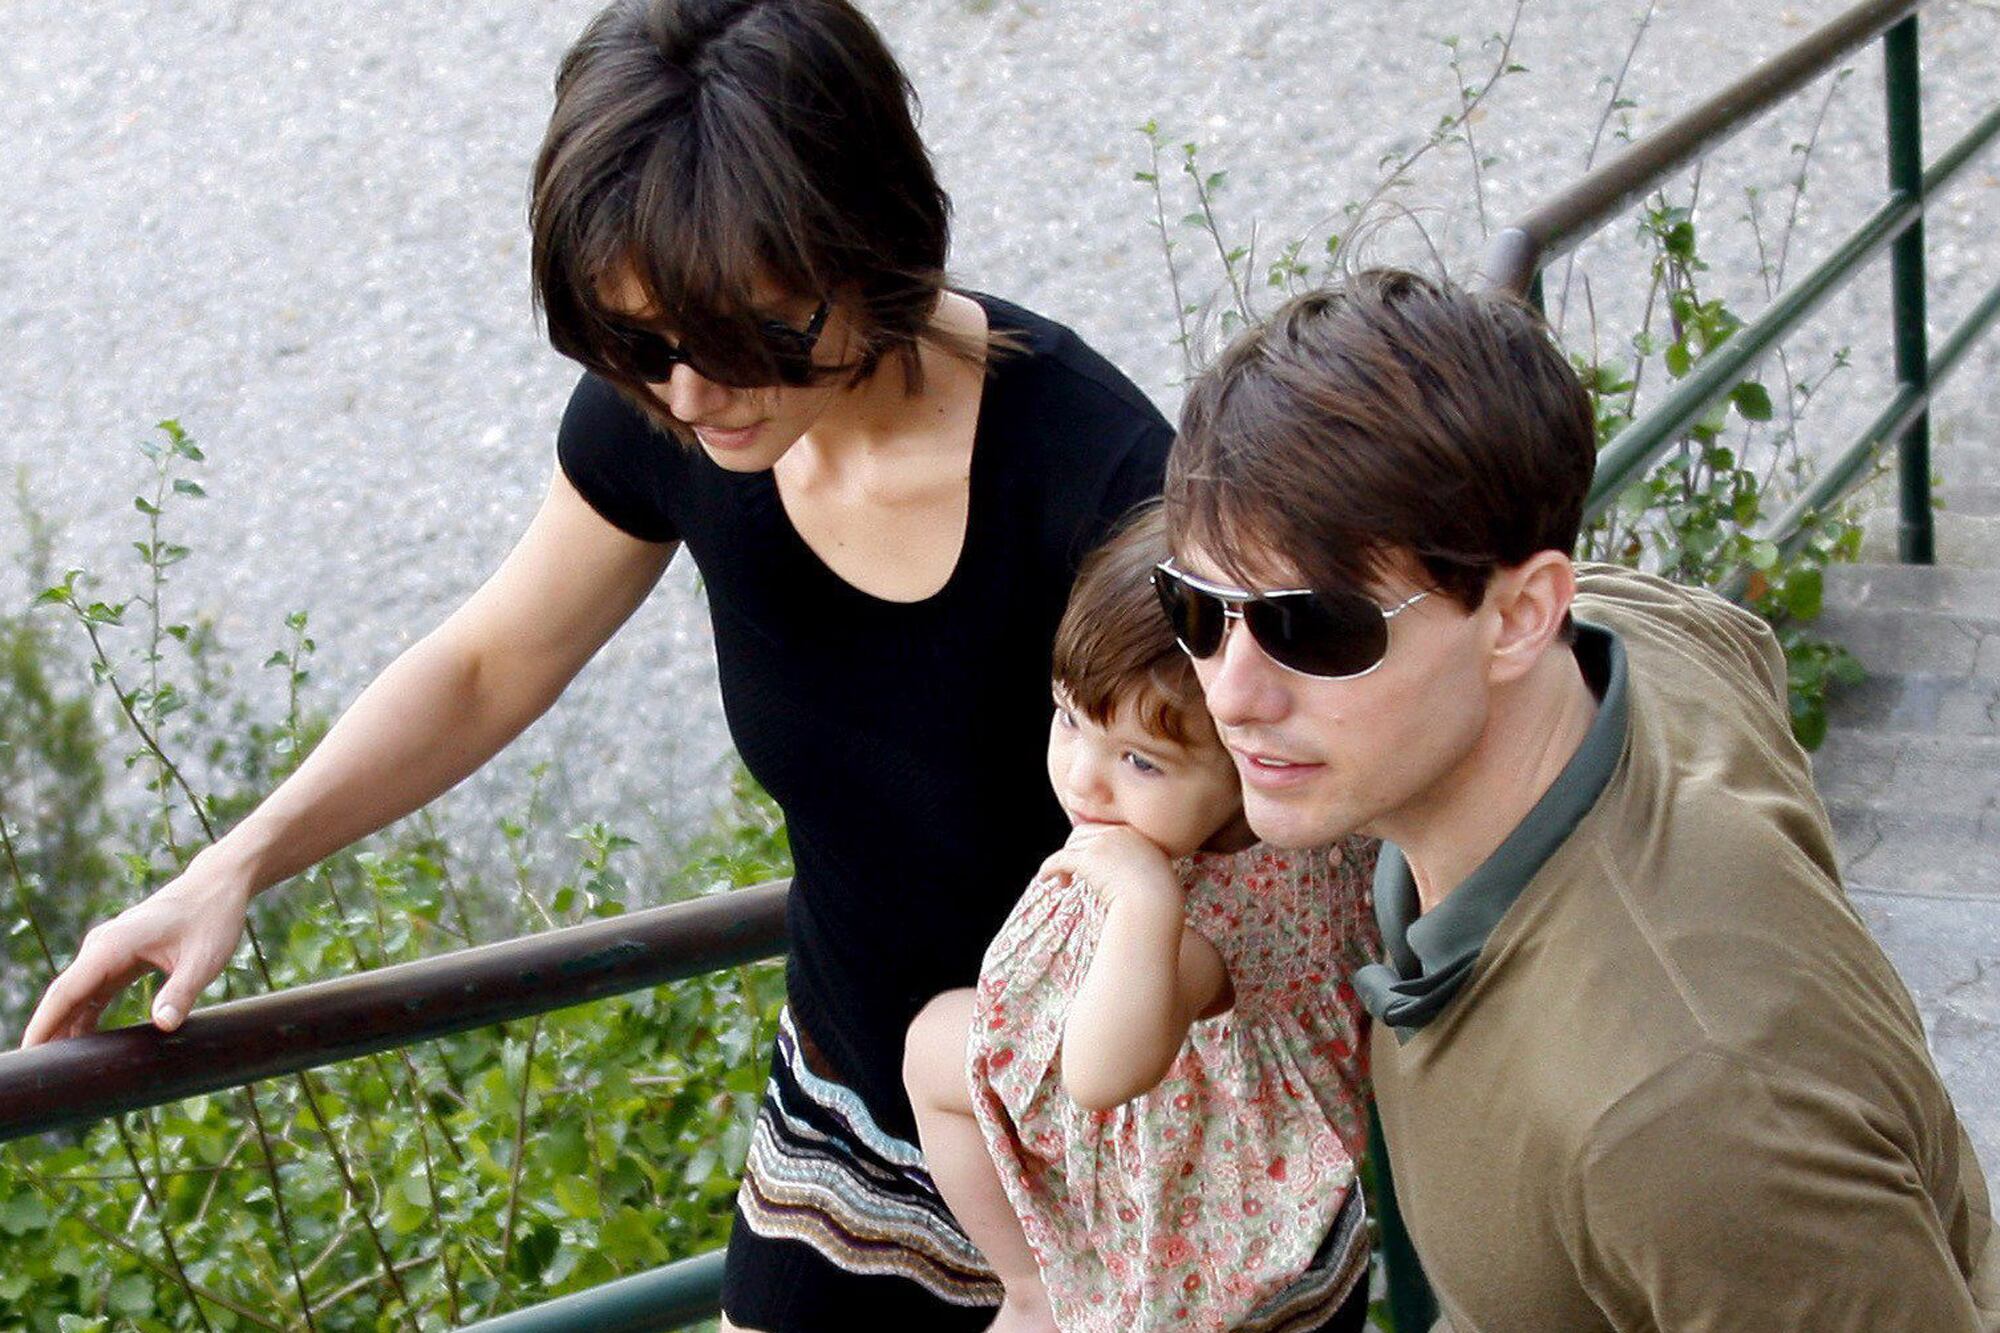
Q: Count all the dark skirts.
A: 1